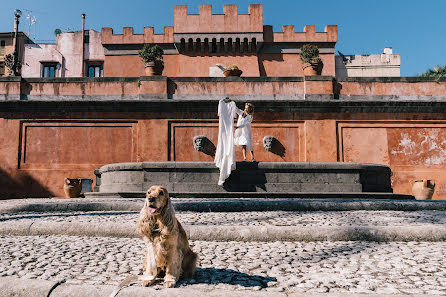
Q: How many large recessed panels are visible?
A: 3